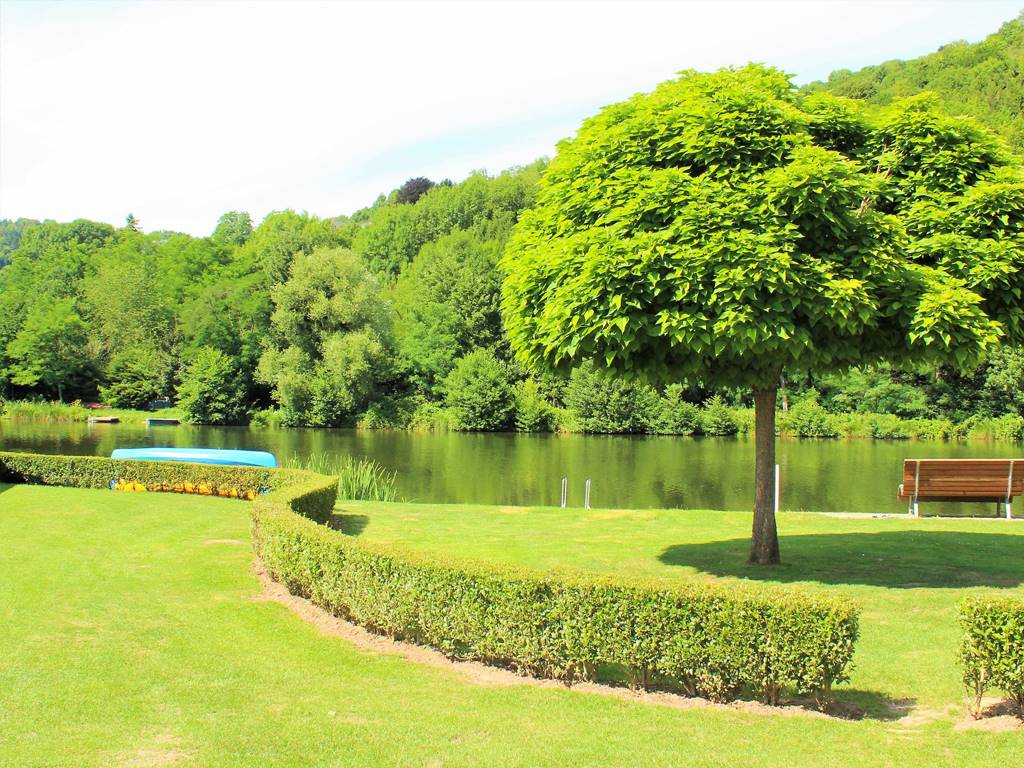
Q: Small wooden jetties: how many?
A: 2